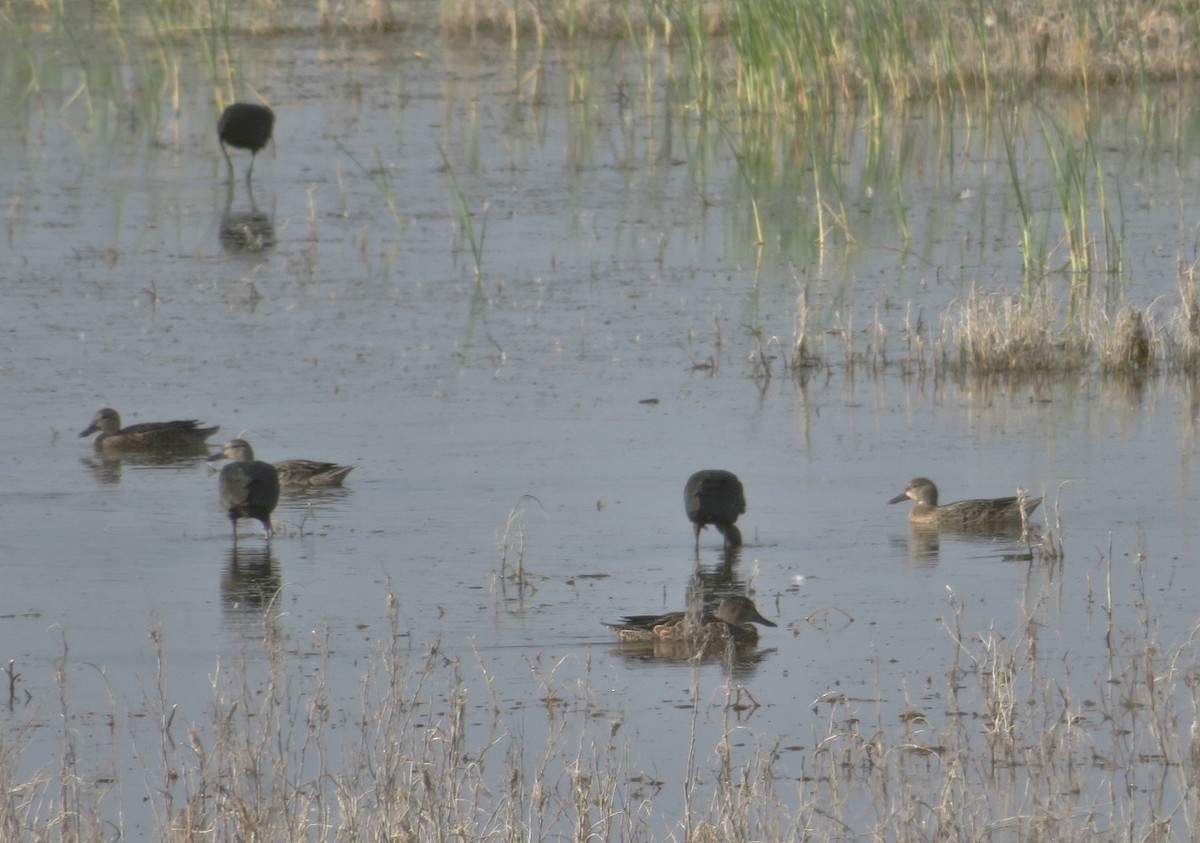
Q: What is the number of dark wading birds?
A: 3